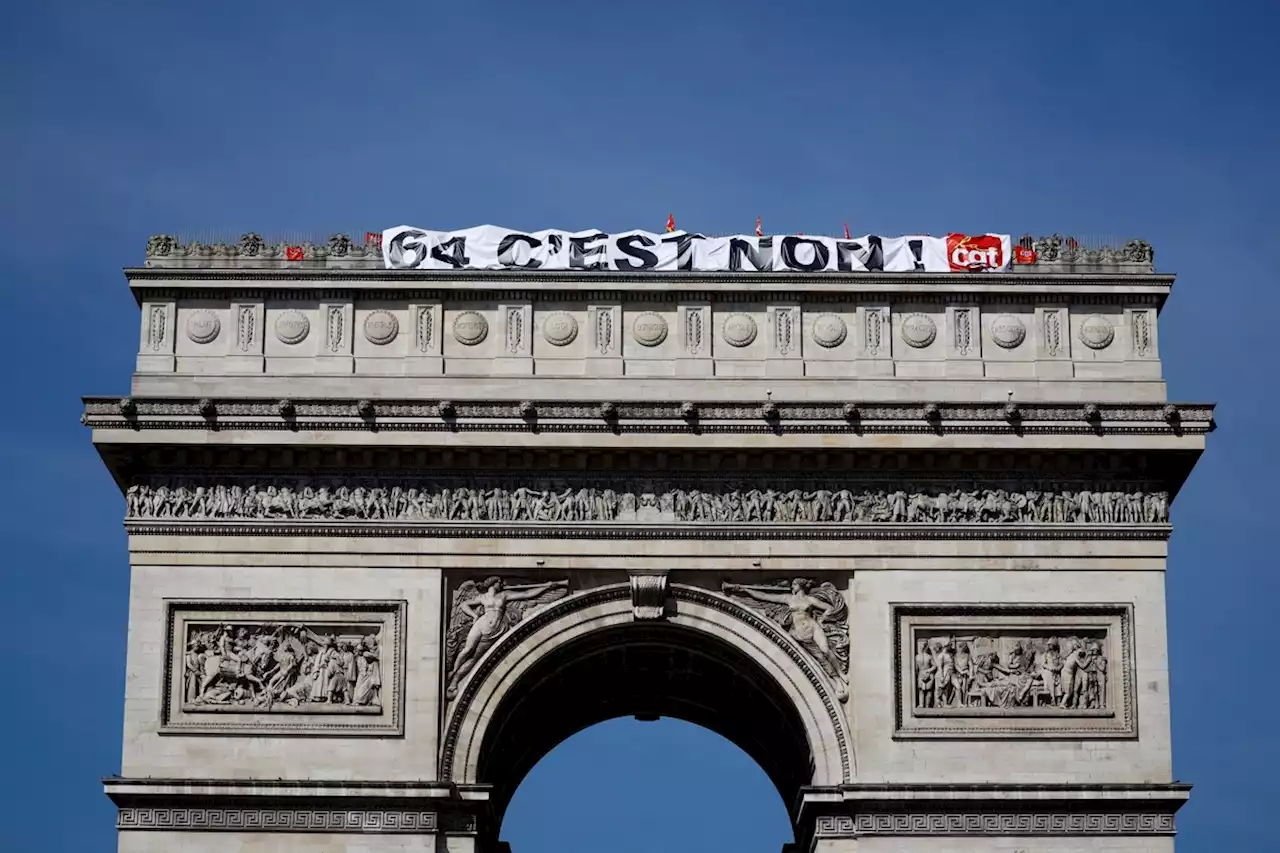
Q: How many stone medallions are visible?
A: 11